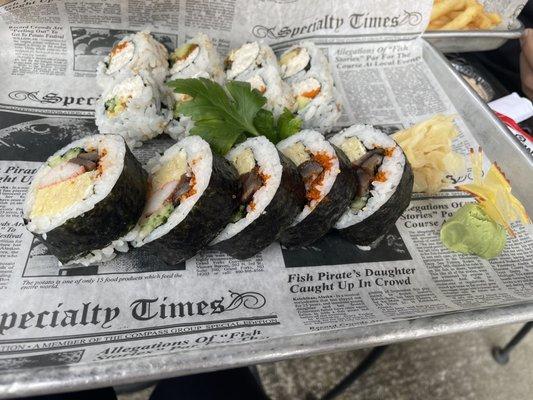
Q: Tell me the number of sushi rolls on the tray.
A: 13